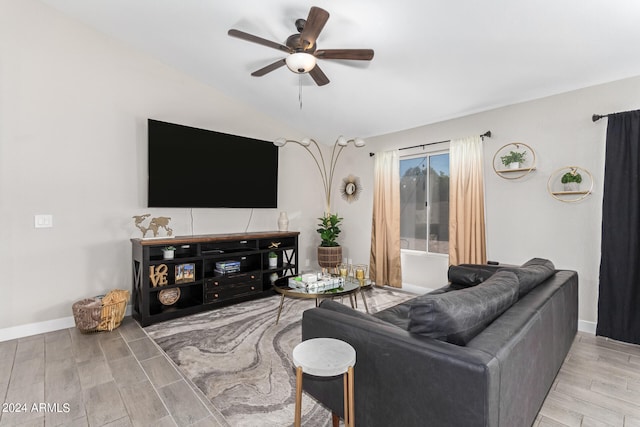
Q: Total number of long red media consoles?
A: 0